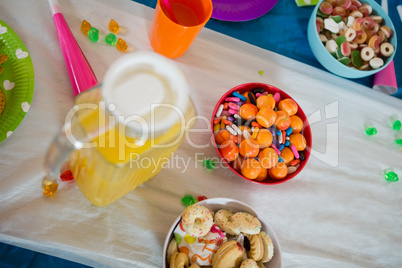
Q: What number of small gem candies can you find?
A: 14